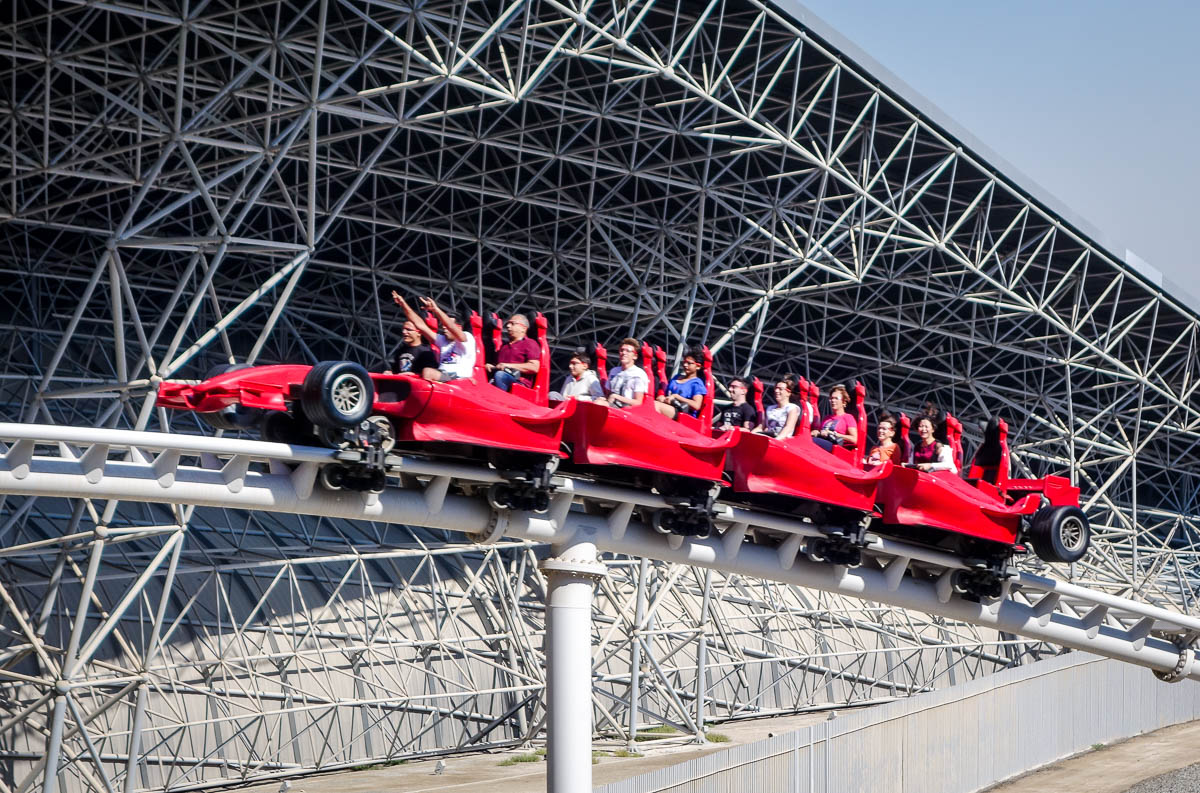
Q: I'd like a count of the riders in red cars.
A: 11